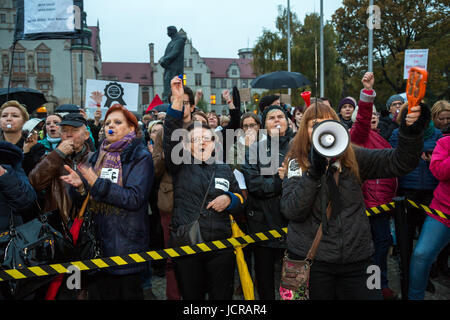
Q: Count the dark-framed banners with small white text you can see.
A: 1